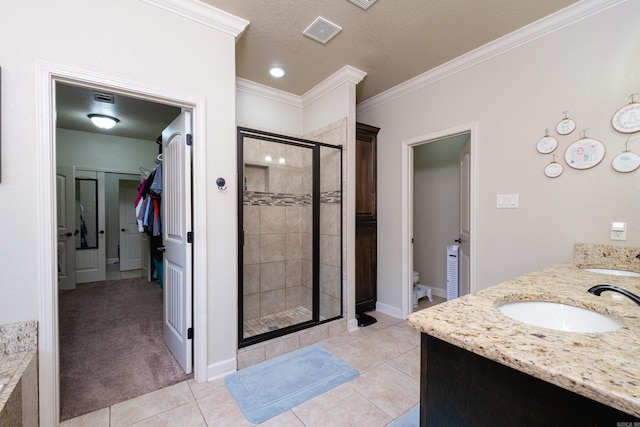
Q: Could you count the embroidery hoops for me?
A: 6